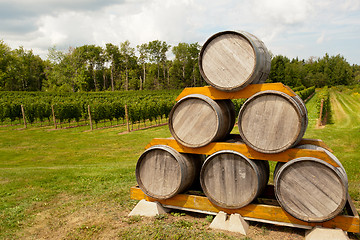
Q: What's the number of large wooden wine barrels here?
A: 6